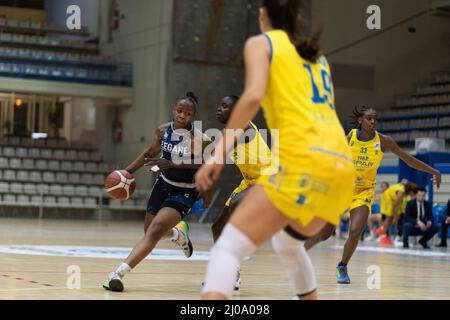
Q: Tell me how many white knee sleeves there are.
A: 2